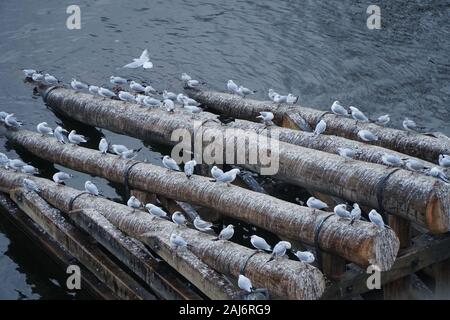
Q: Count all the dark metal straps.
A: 8